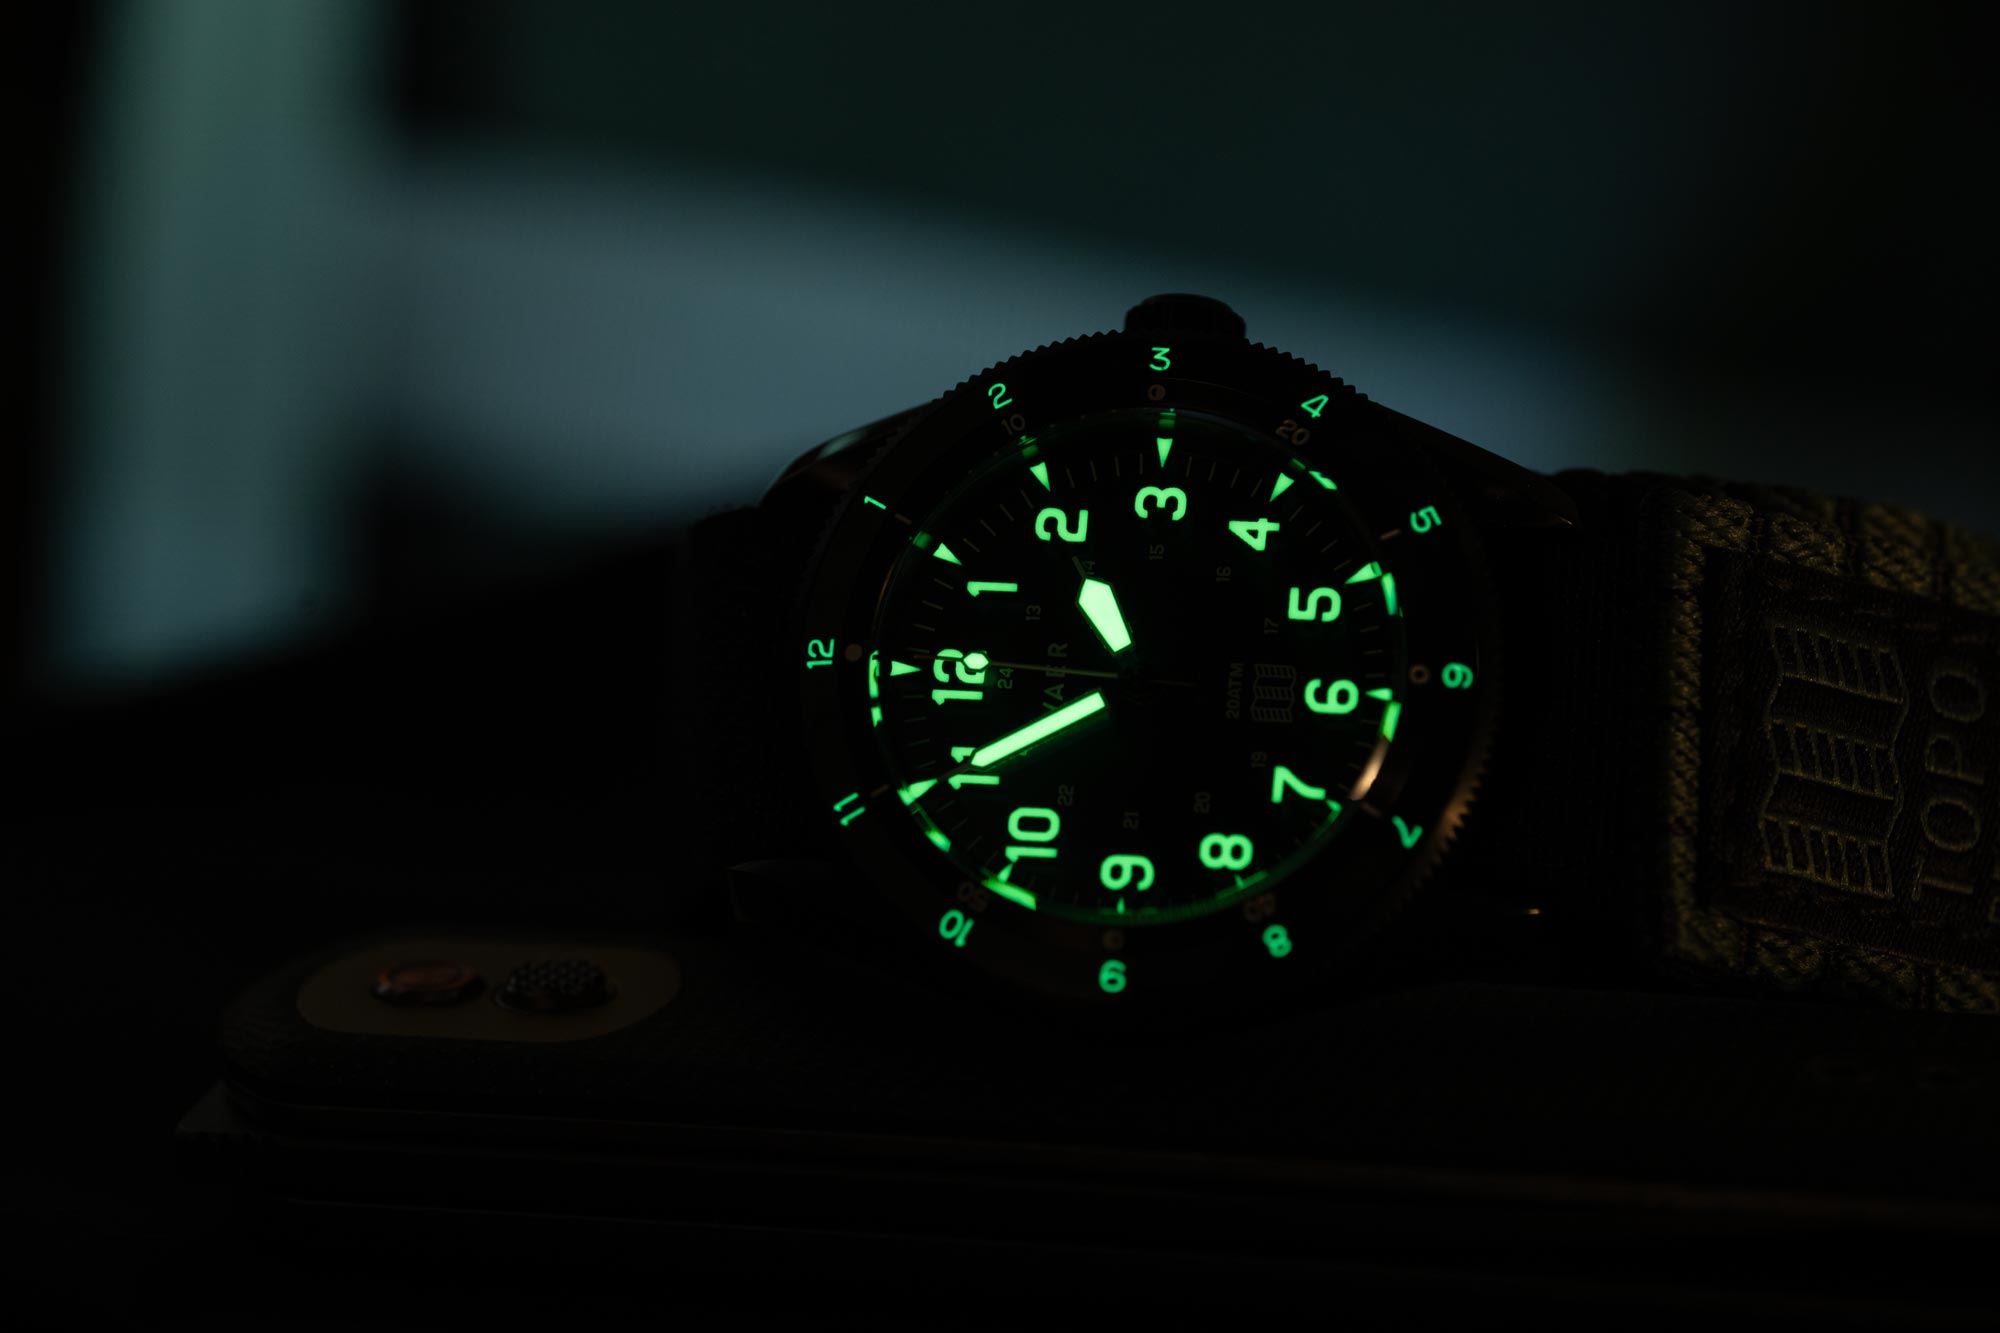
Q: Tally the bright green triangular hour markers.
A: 12